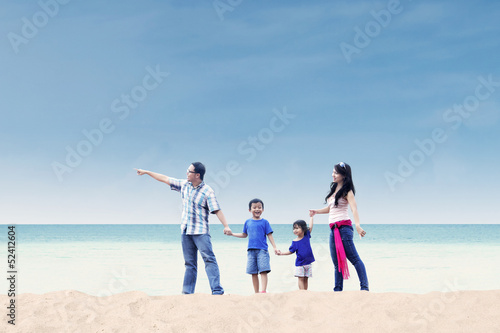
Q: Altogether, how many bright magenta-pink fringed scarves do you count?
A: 1